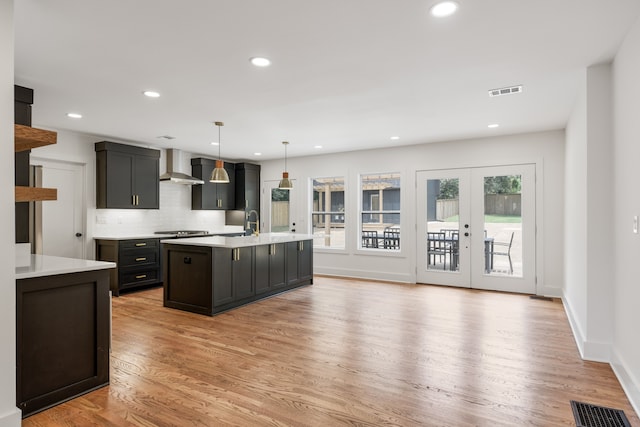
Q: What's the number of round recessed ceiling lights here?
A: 9